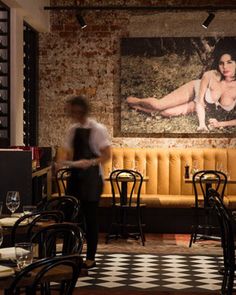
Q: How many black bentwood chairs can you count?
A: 8